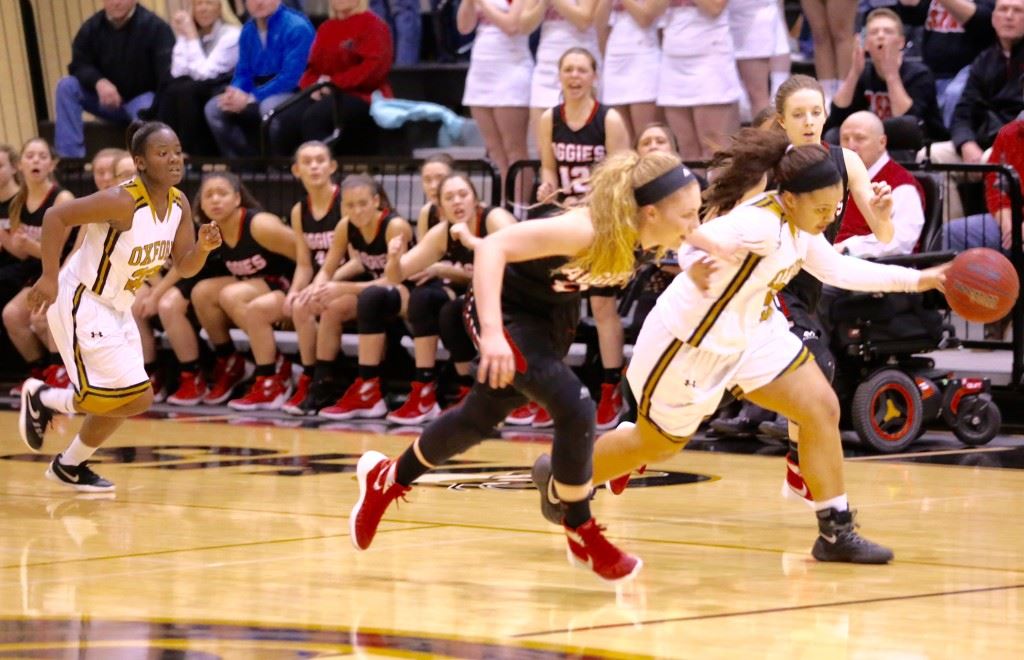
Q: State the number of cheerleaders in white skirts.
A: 5